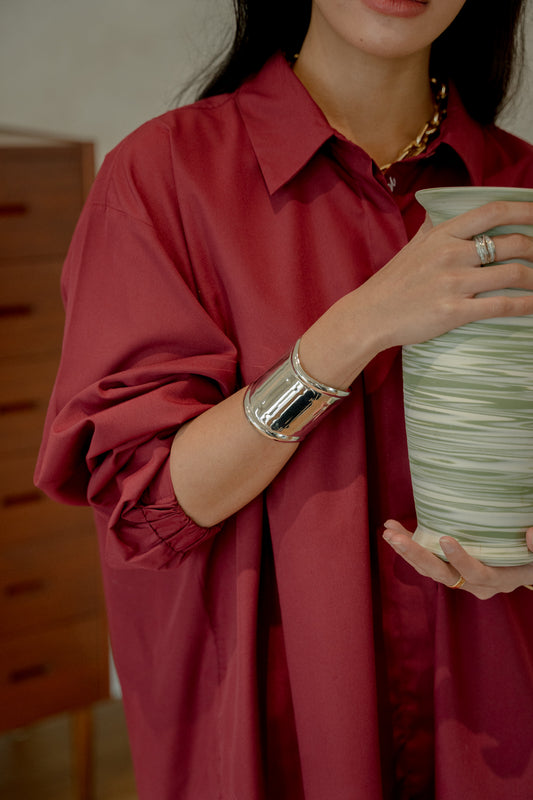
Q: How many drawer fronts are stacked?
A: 6